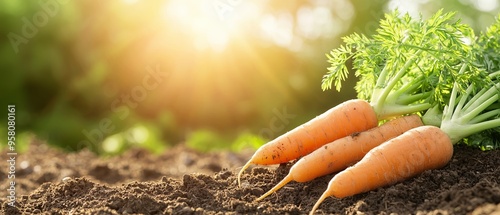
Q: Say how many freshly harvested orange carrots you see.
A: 3